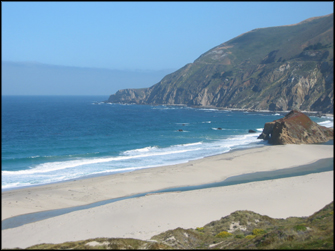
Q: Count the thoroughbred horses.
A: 0